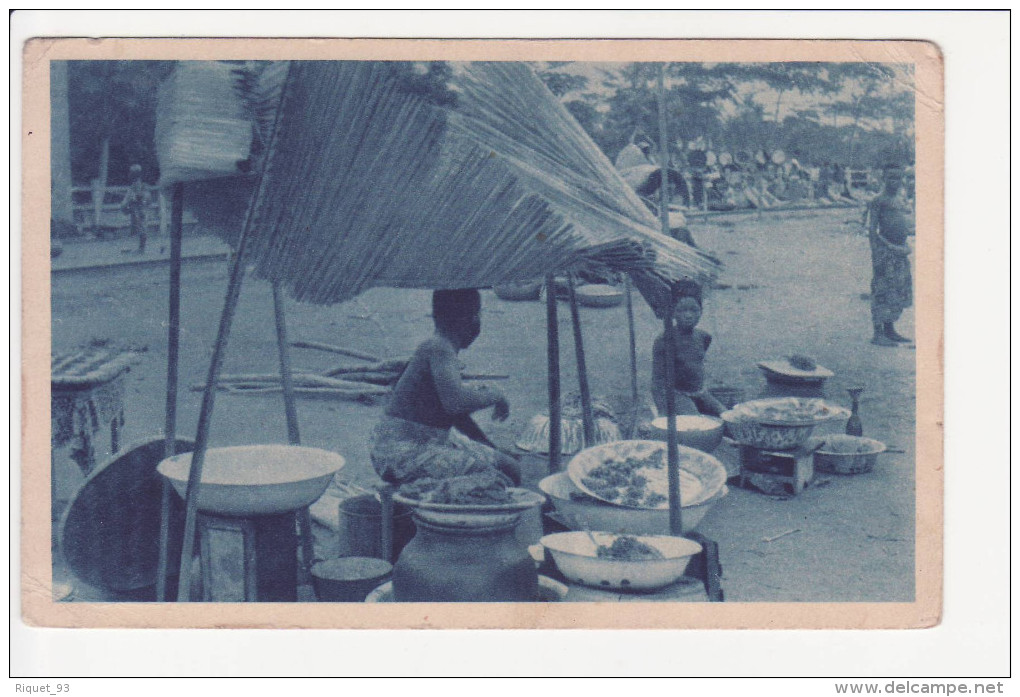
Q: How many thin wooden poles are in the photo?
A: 7